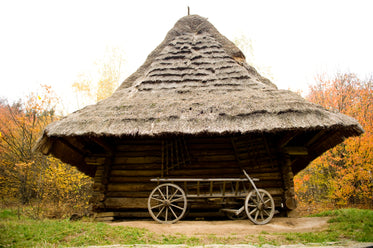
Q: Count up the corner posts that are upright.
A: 2